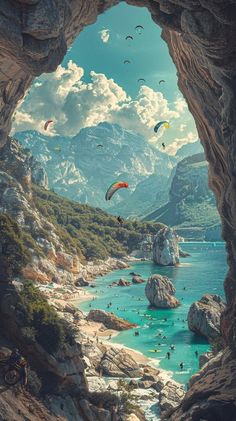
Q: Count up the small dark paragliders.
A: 6